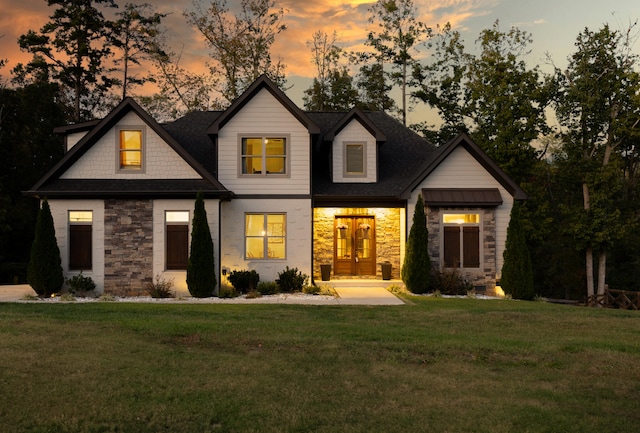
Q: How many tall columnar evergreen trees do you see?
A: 4